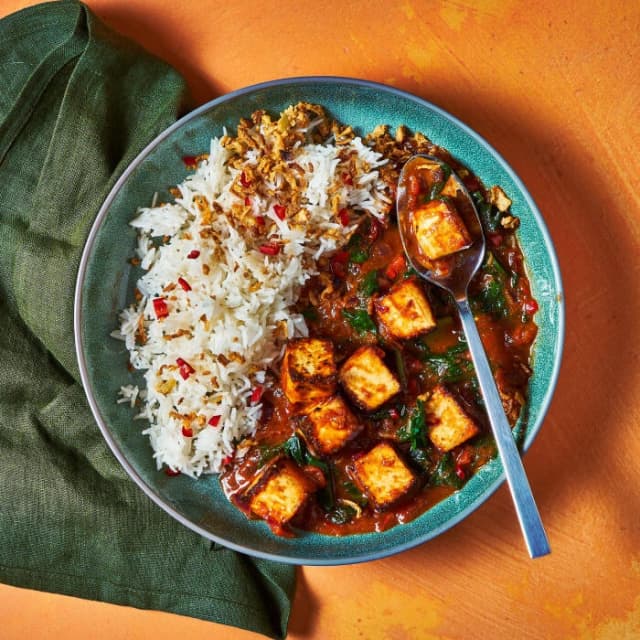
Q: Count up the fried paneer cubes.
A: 8